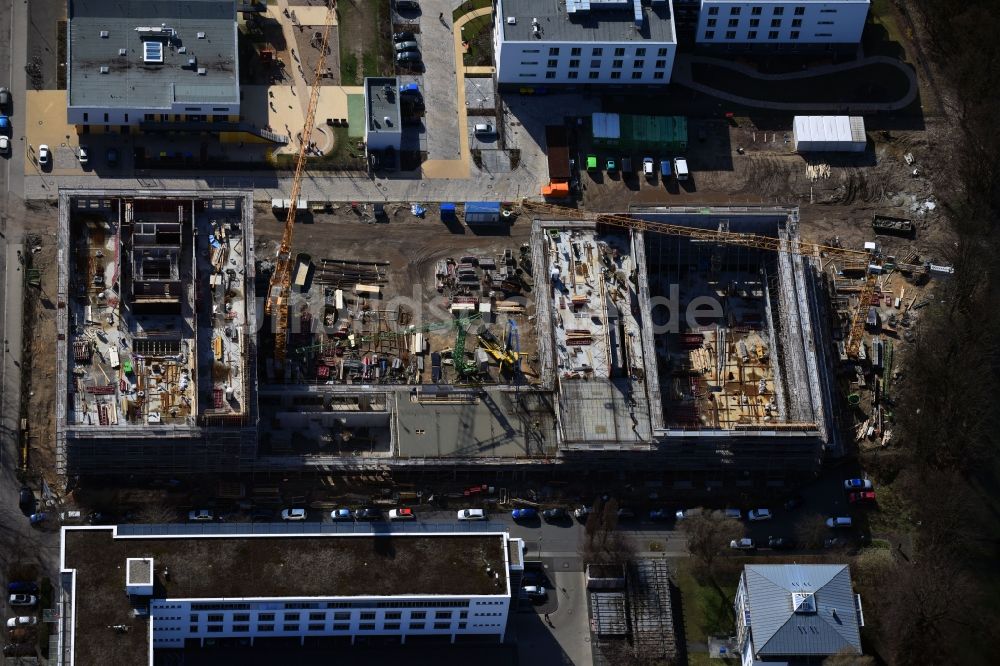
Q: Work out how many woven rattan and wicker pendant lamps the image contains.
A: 0